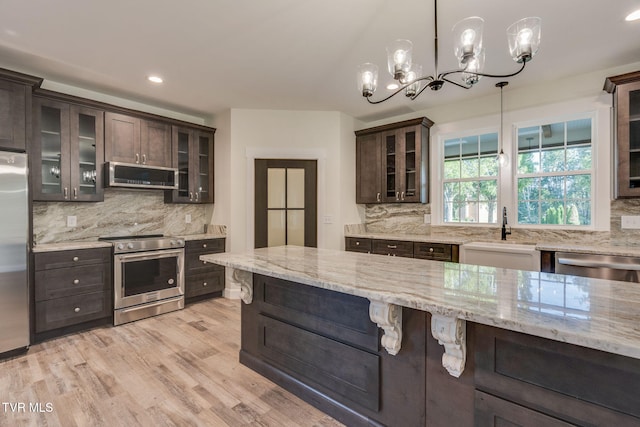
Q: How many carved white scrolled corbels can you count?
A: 3